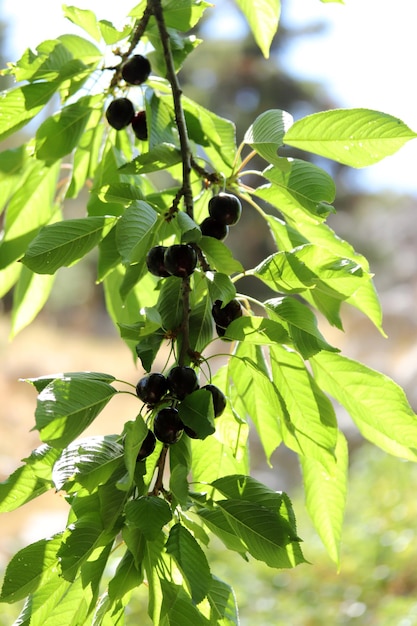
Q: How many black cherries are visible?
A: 15